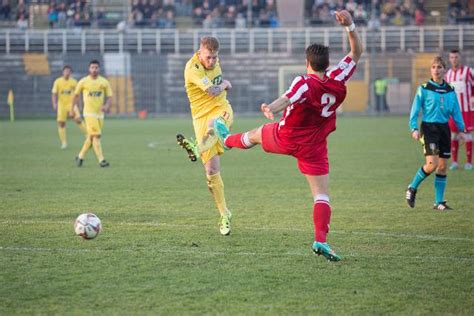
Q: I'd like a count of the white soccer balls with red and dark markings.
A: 1